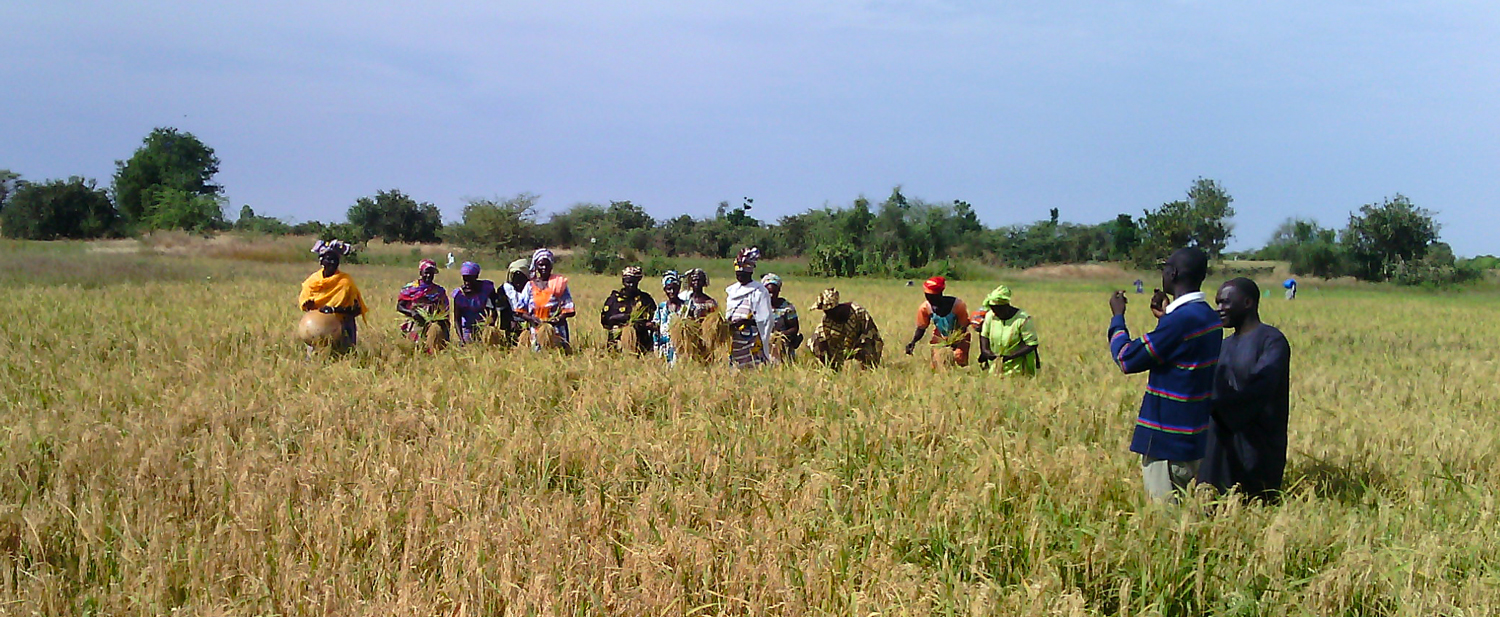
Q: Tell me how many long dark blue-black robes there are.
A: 1